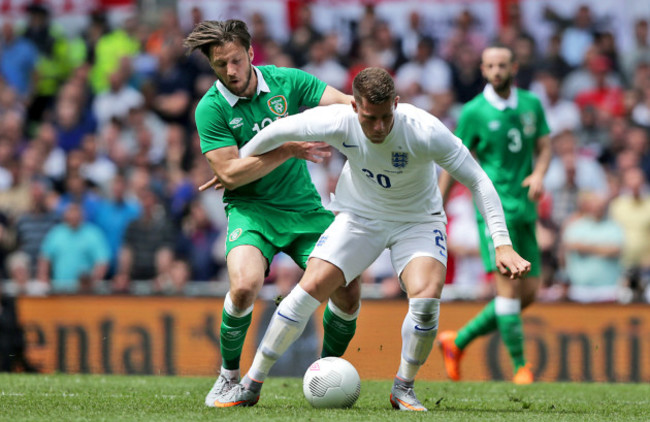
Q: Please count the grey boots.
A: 3